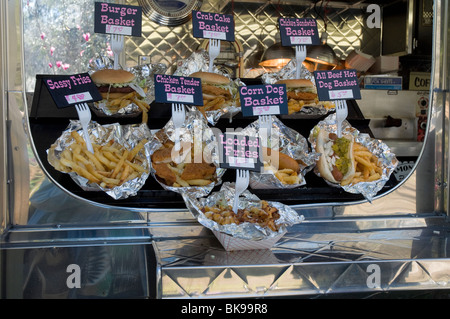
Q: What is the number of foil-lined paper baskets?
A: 8